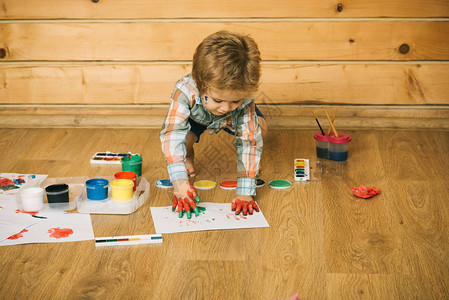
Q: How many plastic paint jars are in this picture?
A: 6